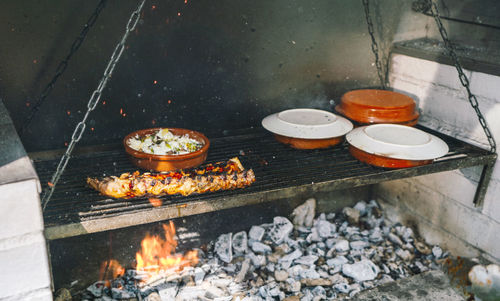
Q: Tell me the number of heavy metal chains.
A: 4